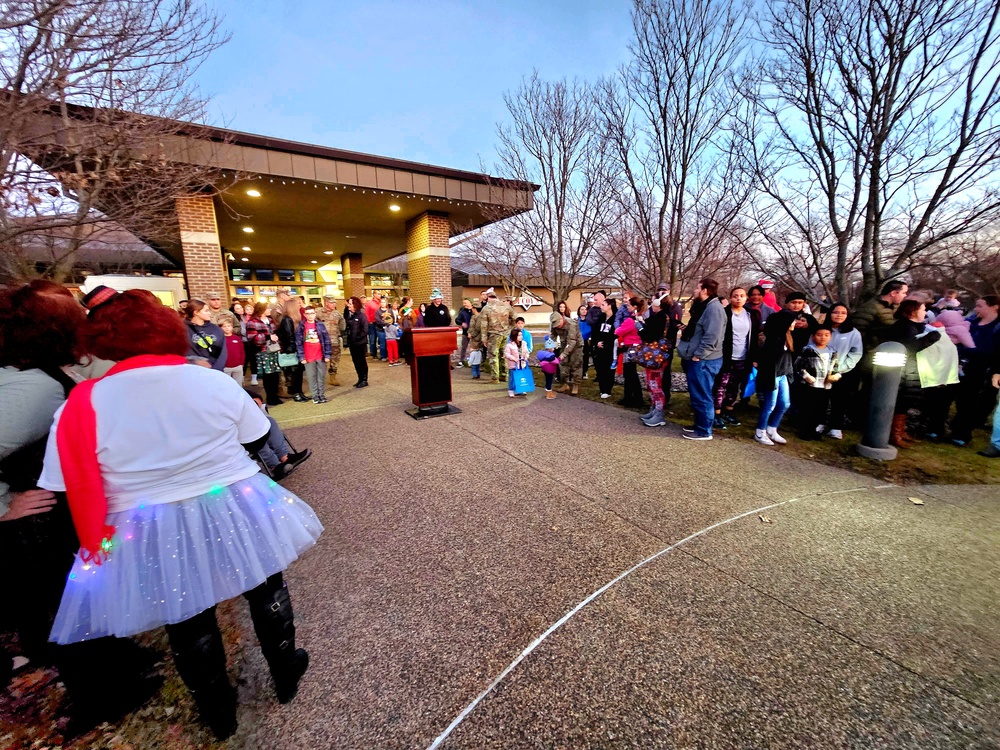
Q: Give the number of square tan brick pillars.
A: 3